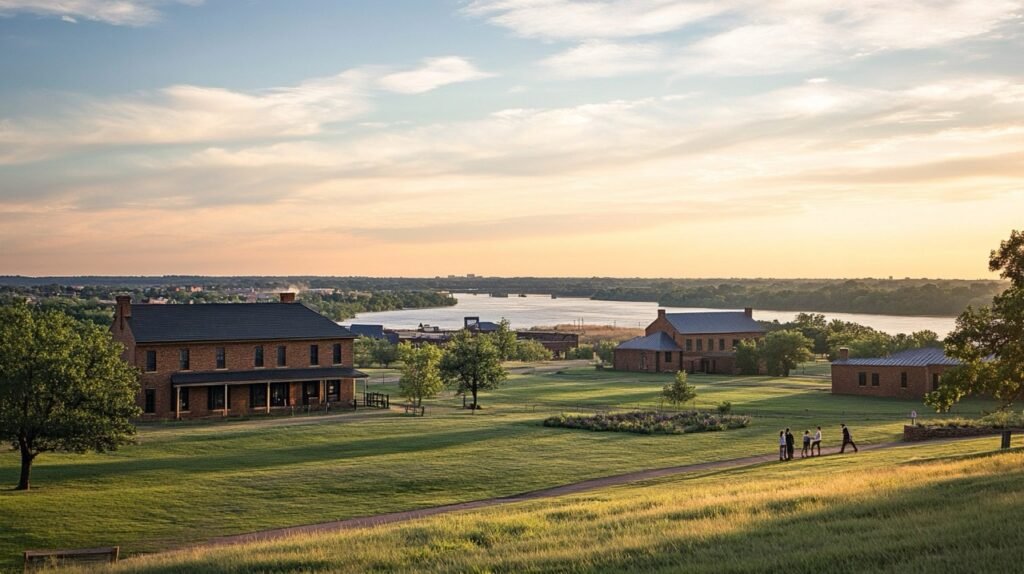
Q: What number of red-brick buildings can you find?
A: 3